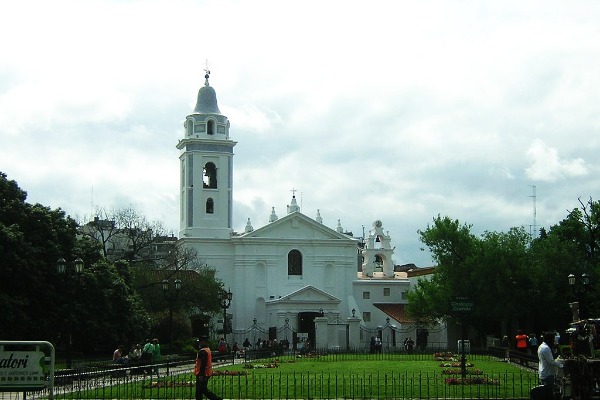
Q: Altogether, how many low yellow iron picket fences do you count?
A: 0